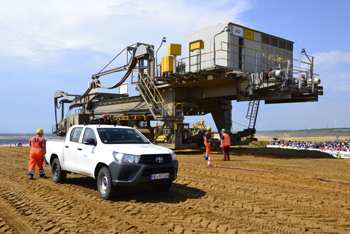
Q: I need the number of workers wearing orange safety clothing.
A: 3